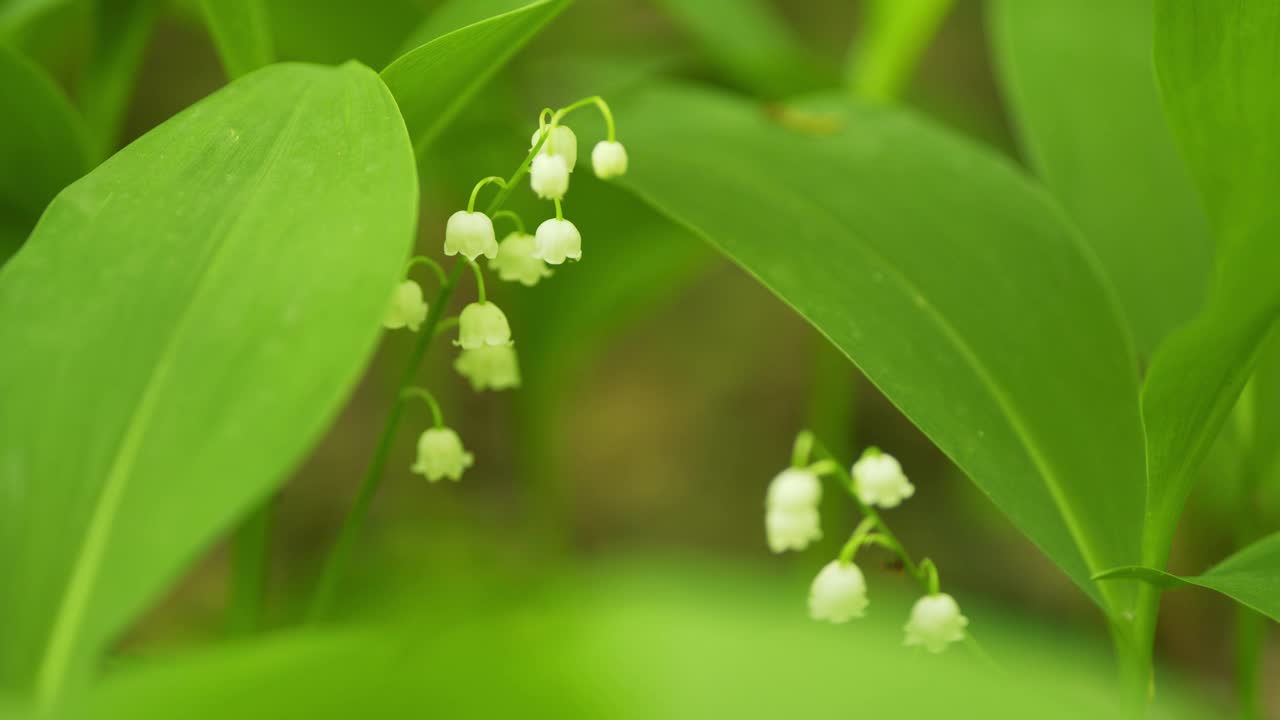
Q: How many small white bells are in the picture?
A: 15